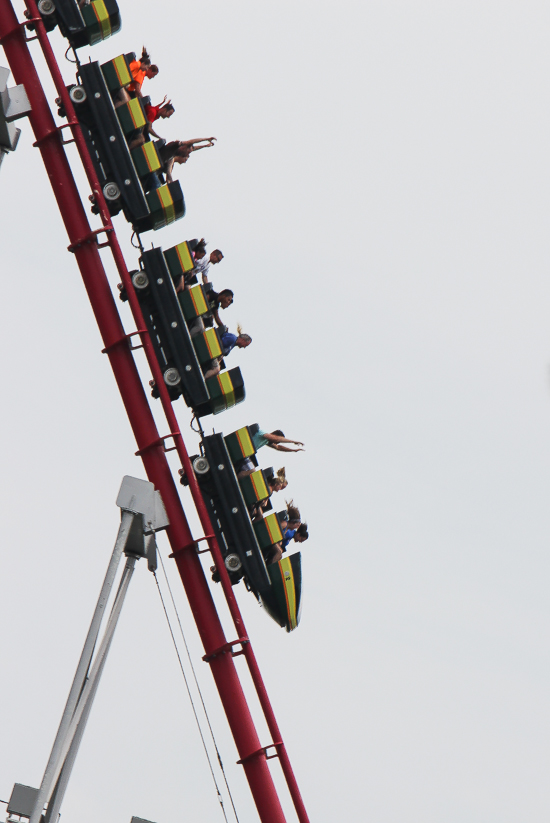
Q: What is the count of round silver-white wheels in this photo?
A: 7